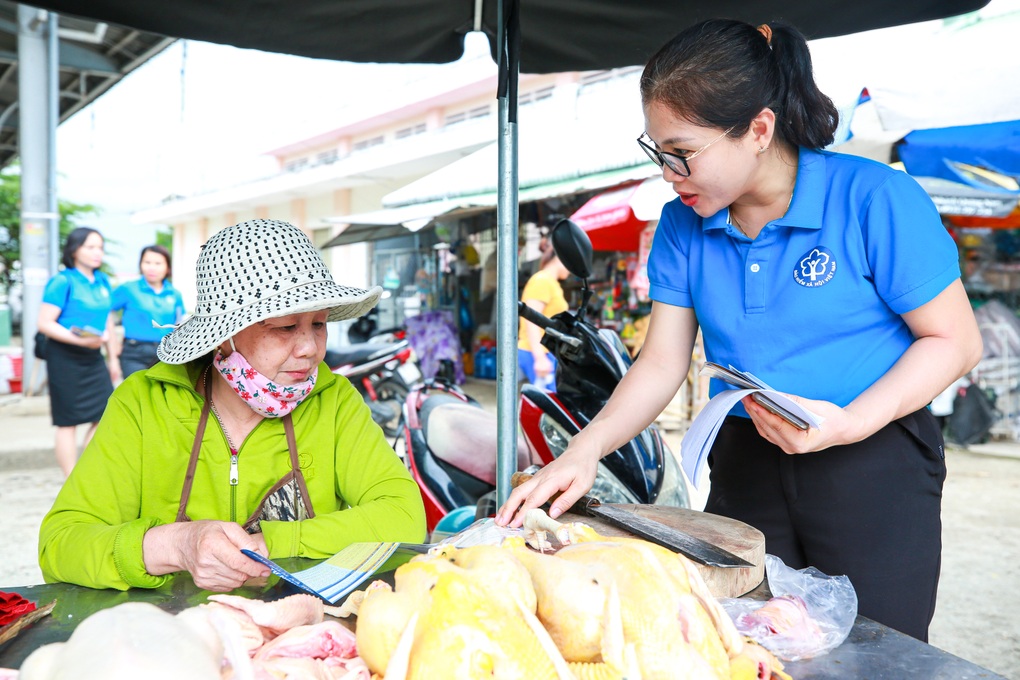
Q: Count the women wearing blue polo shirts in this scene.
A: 3